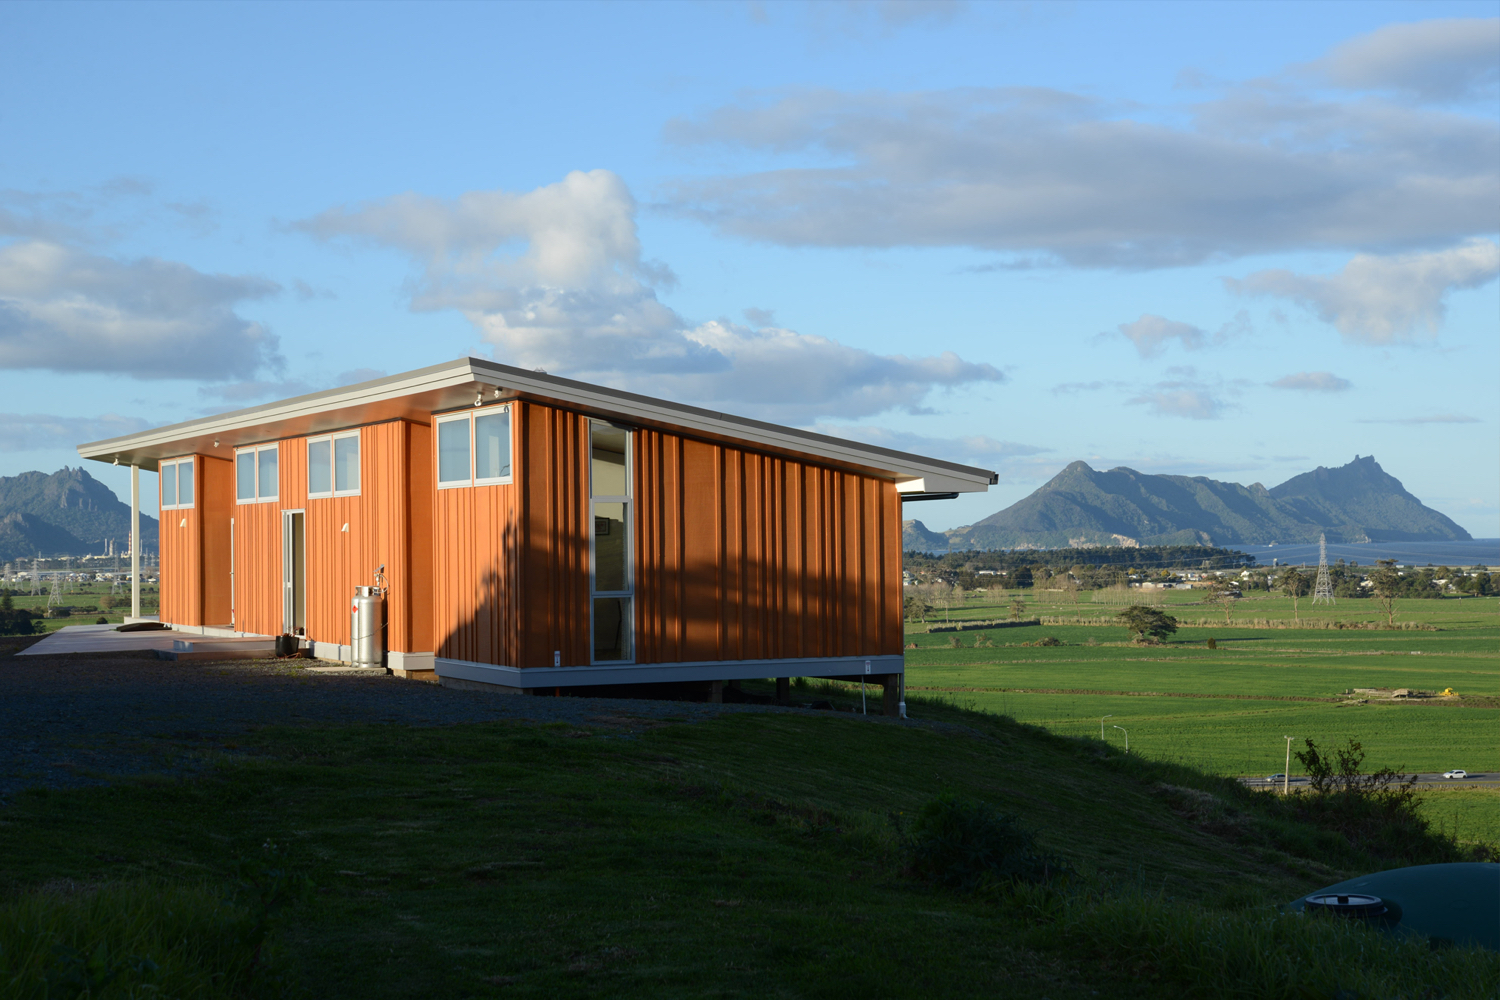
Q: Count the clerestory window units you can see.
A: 4